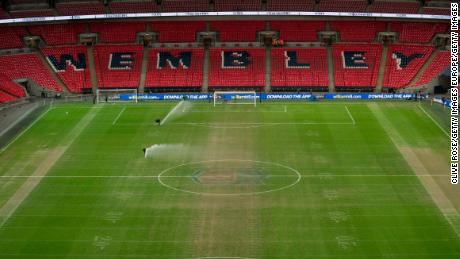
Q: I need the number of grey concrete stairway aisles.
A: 8